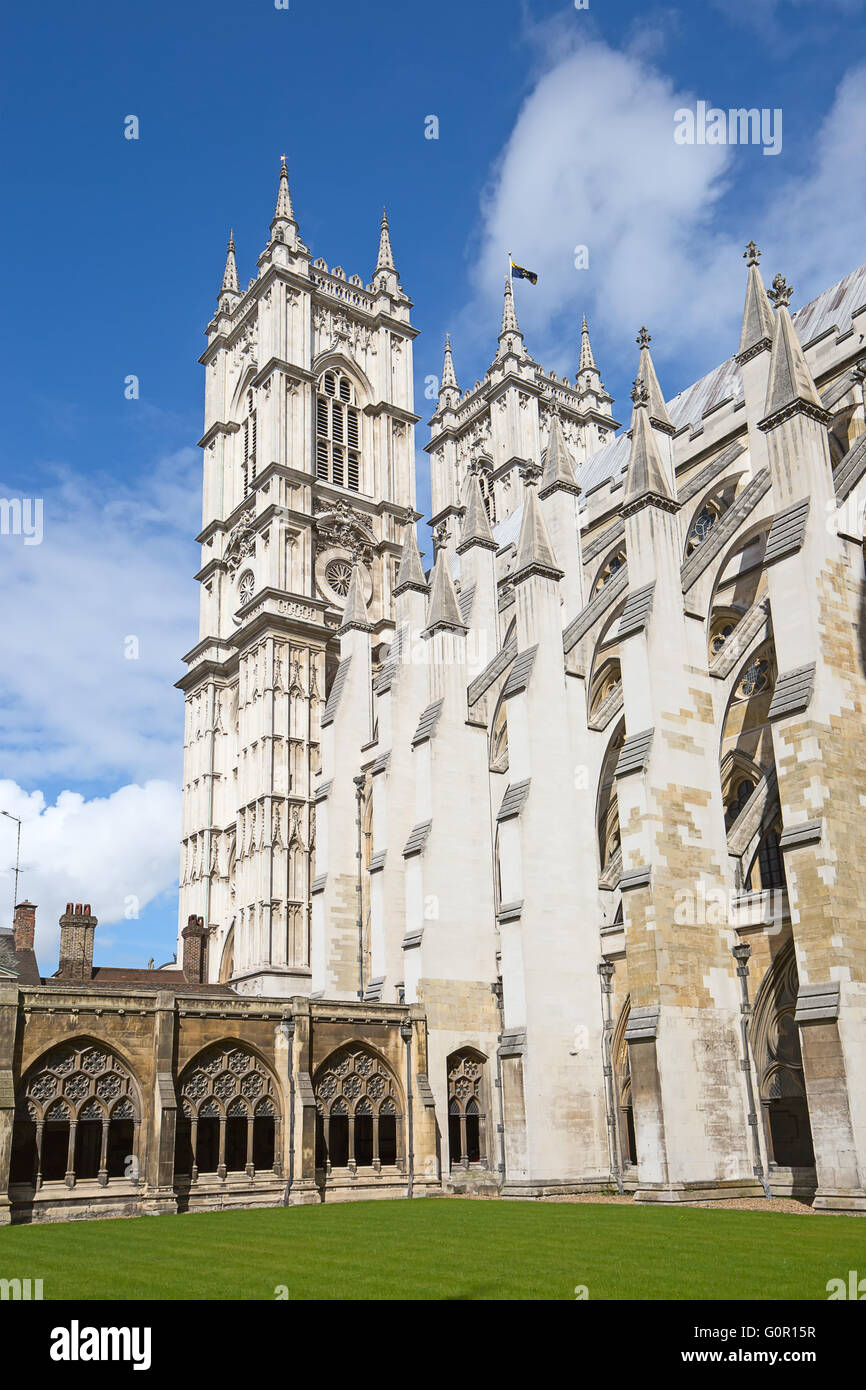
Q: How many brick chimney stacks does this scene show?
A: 3